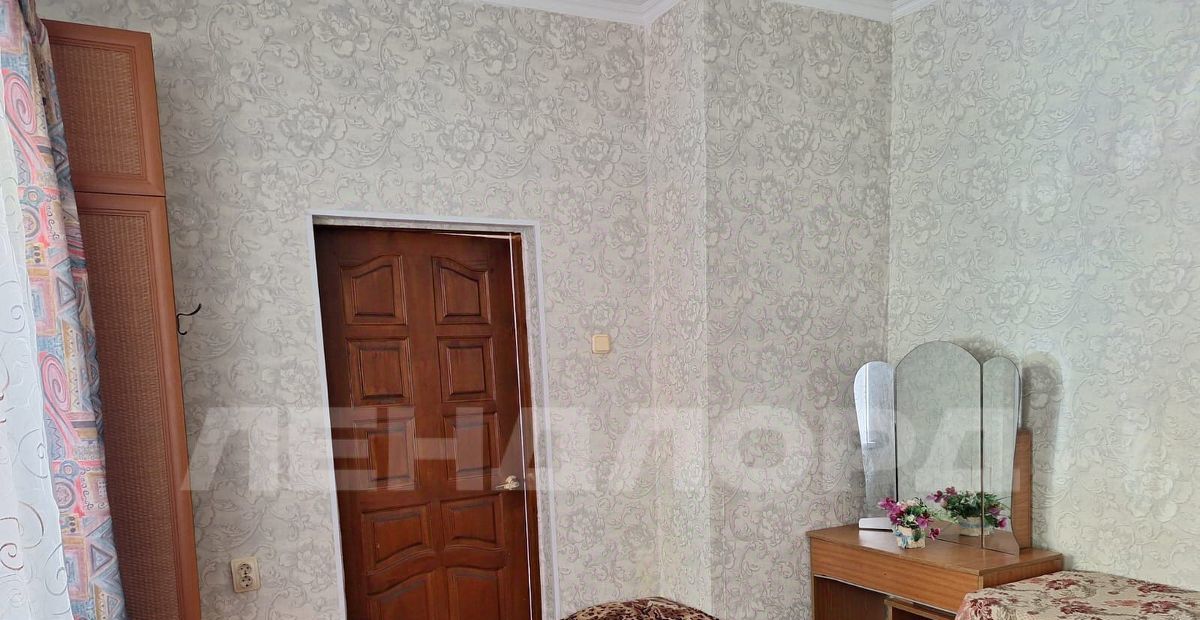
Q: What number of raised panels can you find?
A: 10